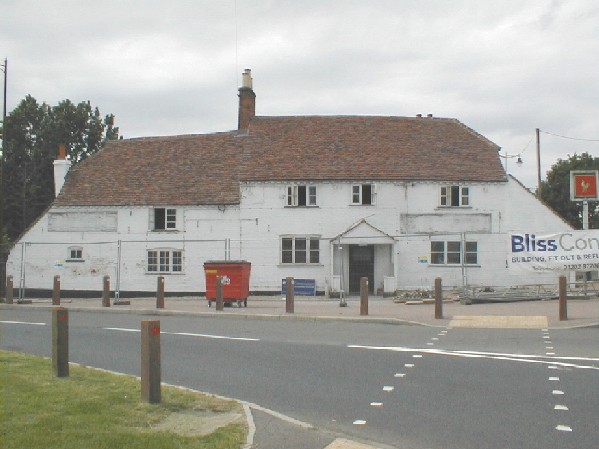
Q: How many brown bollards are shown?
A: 11